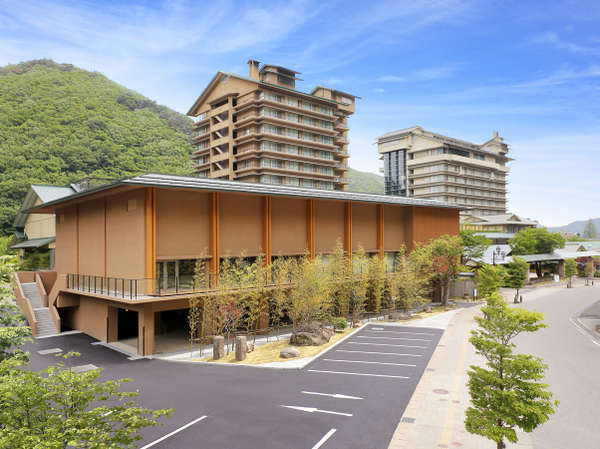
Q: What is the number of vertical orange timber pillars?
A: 6